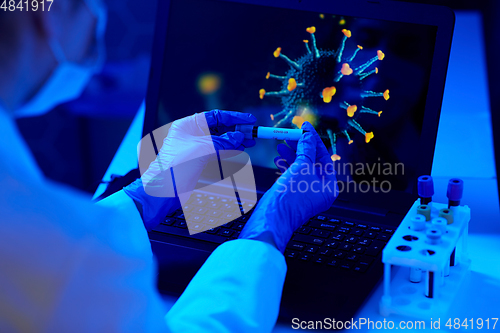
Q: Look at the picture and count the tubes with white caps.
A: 3